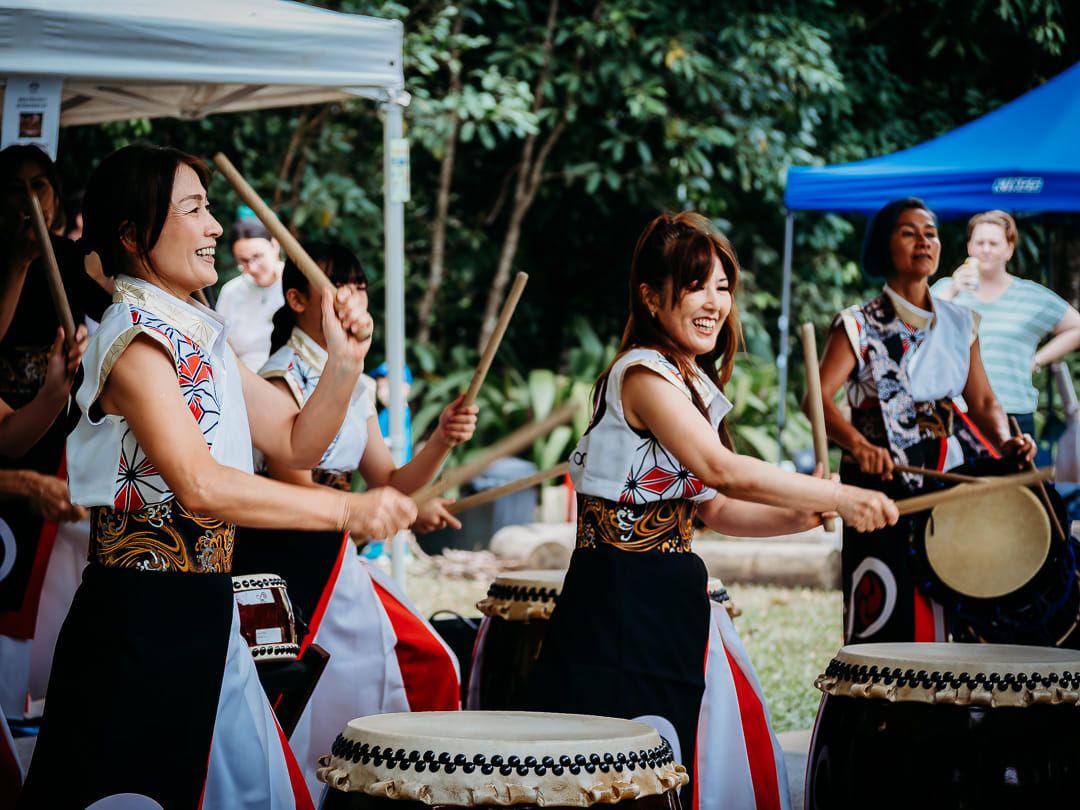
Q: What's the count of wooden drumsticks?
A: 9